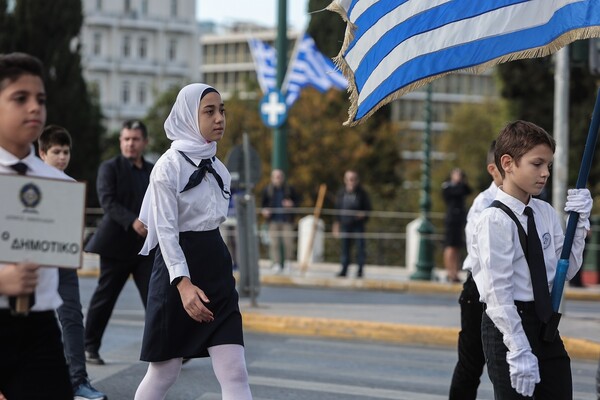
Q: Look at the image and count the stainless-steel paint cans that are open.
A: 0